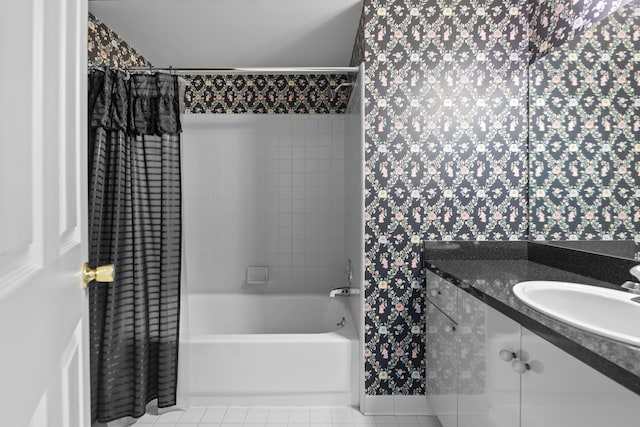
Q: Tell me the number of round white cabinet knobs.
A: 4